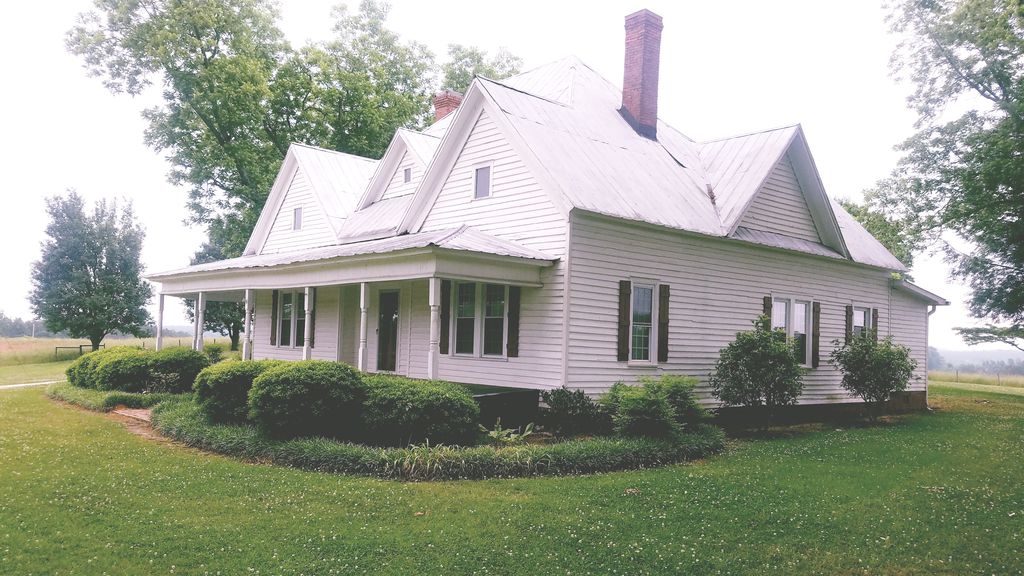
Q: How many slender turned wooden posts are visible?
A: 7